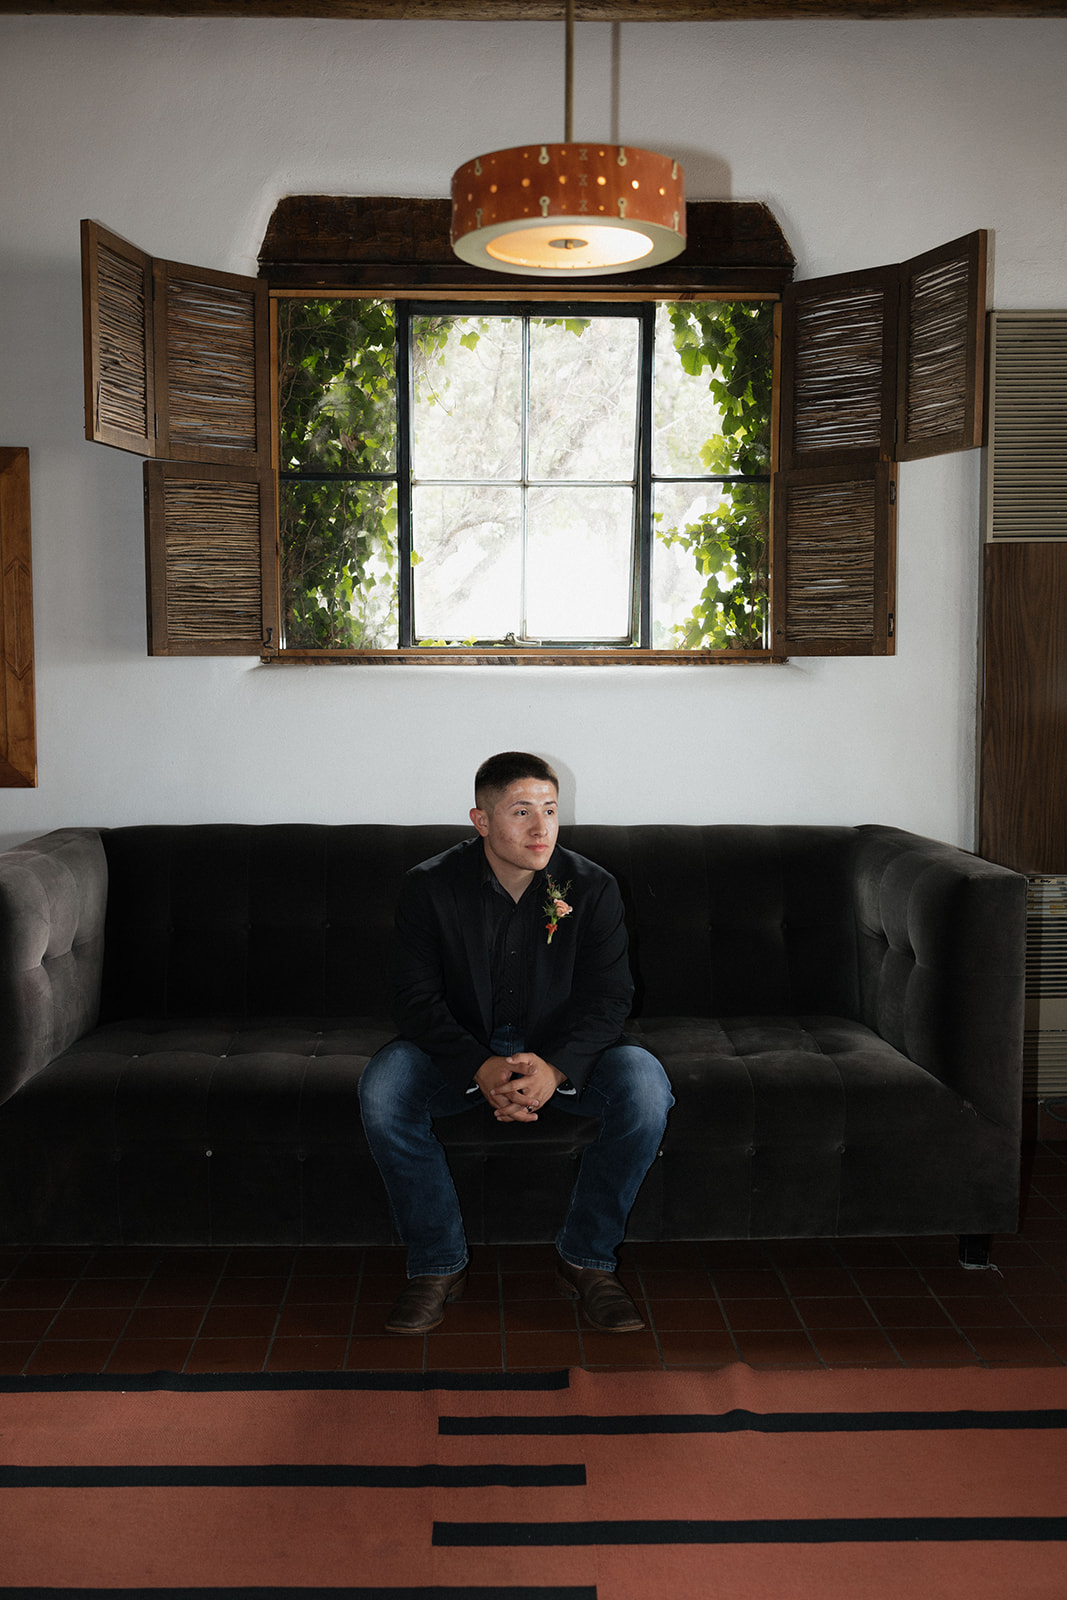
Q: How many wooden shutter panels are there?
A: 6